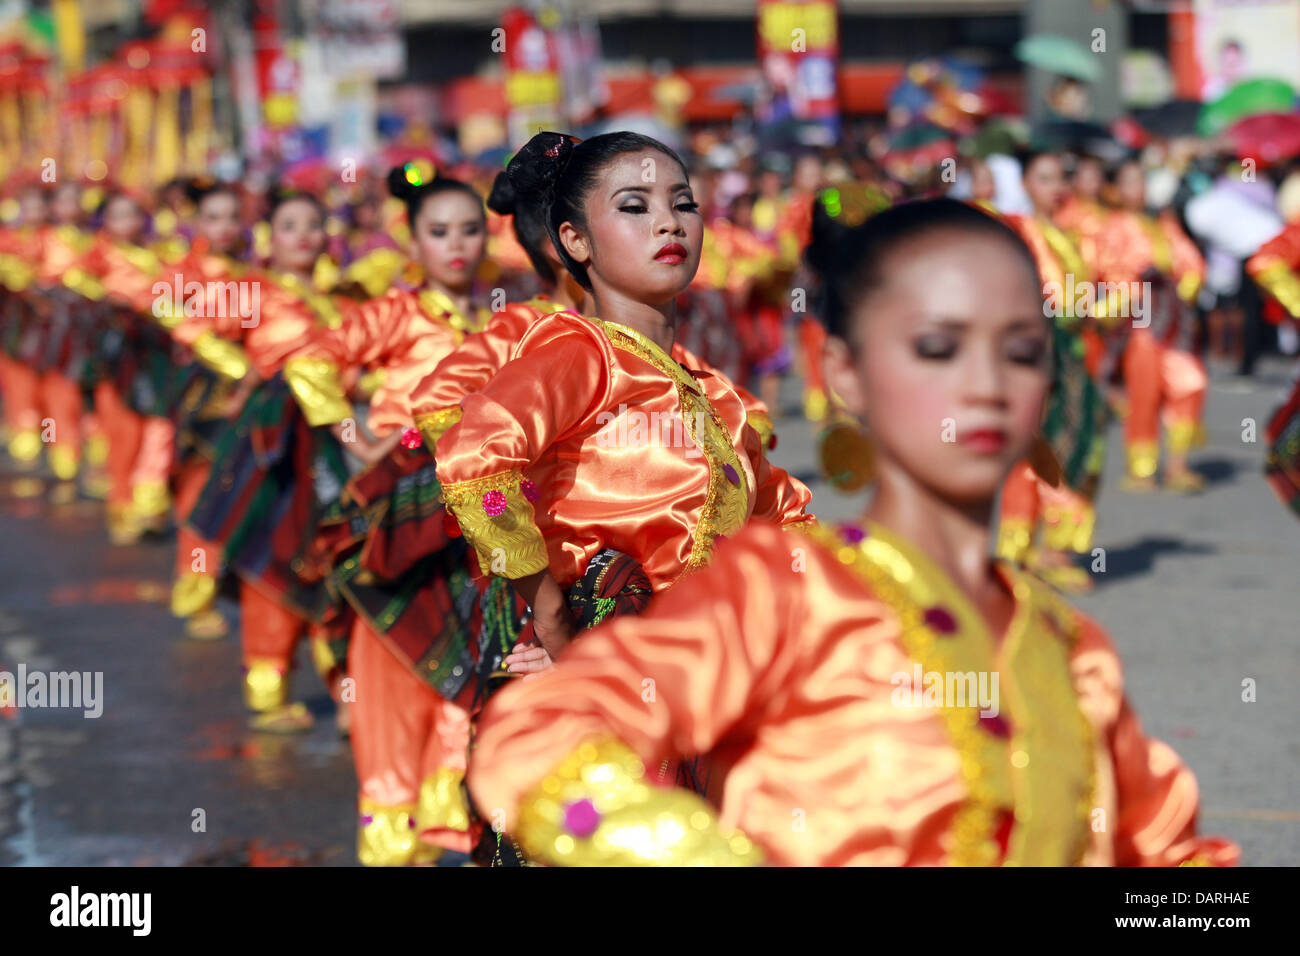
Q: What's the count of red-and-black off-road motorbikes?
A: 0